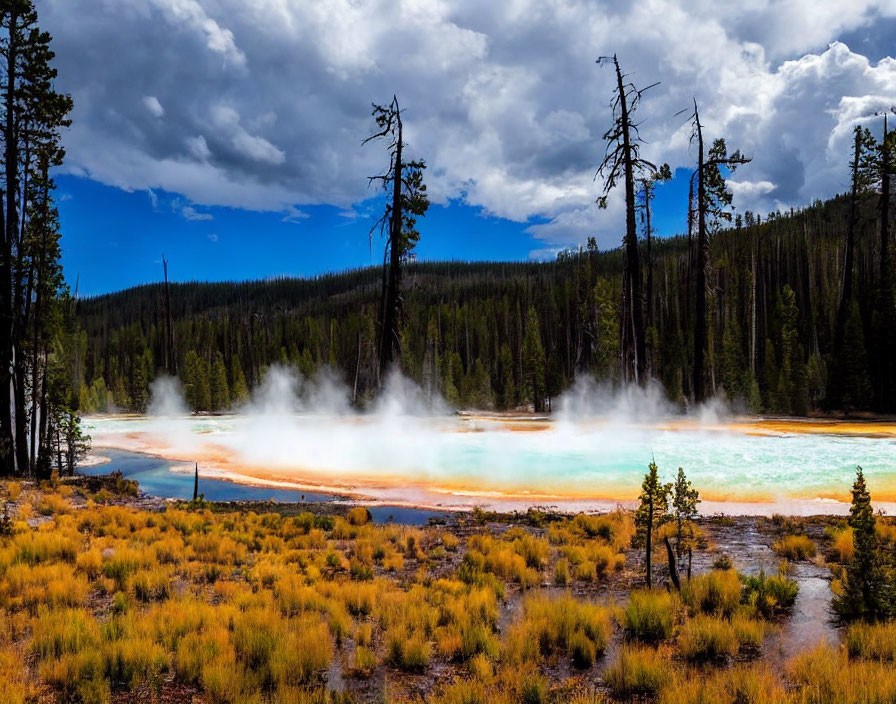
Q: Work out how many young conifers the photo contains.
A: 3